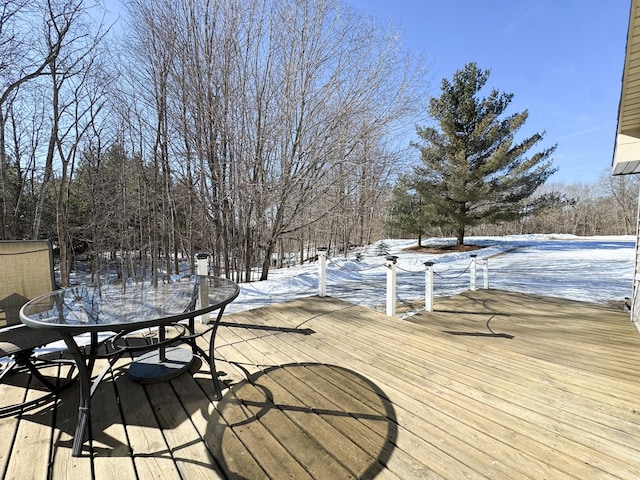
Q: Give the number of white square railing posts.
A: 6